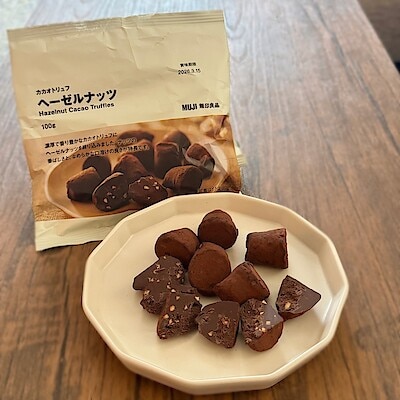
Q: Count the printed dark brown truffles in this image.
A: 11